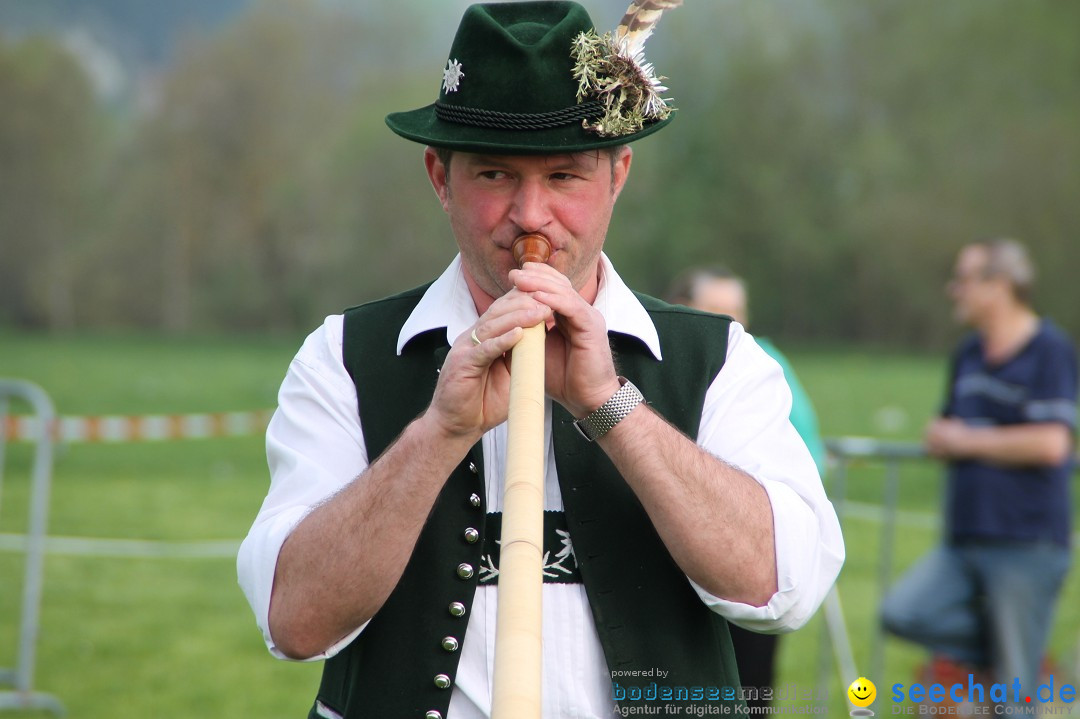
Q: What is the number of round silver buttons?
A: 8